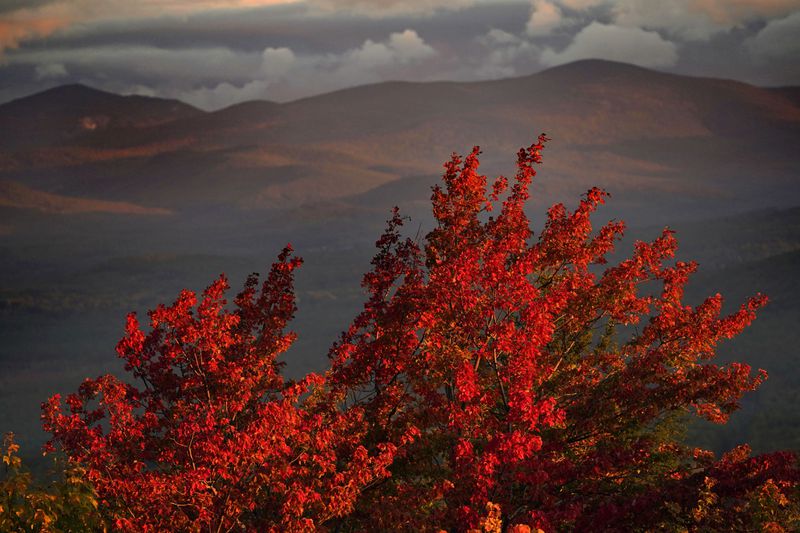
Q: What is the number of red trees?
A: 2